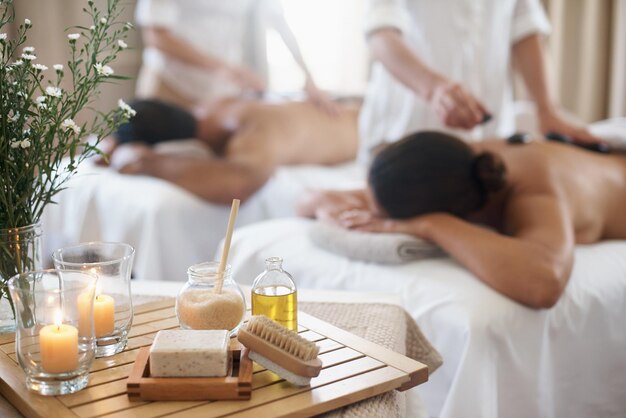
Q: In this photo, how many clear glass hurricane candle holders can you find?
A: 2